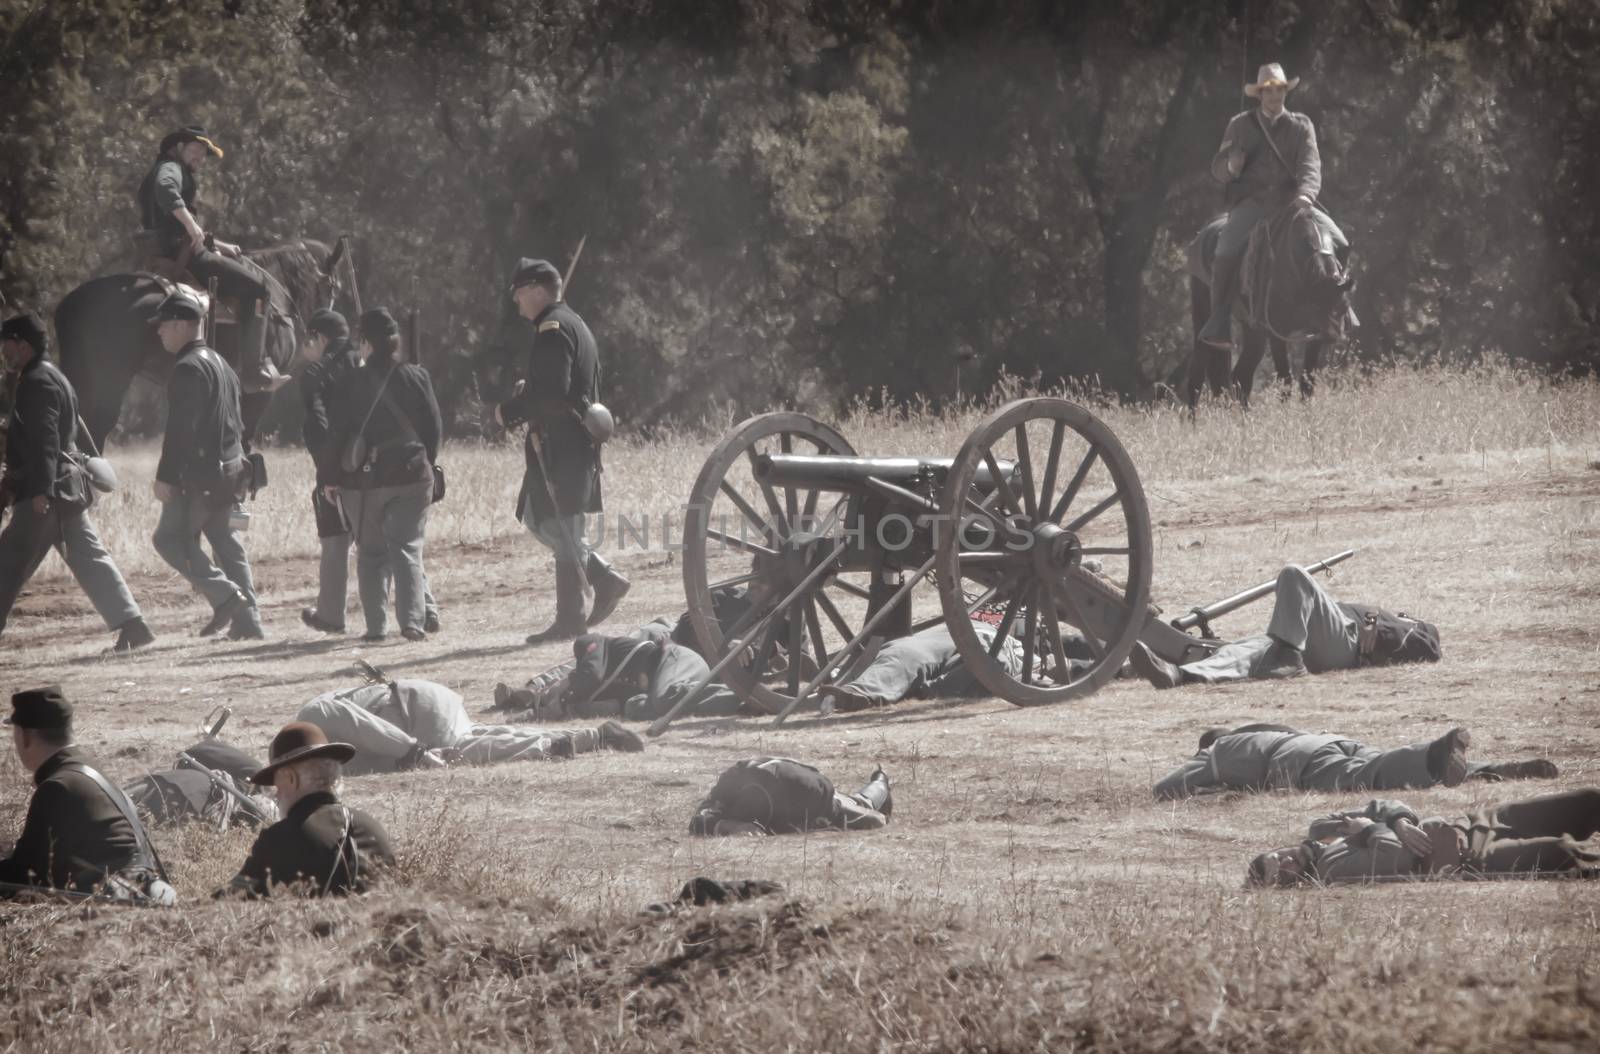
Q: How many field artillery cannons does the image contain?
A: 1